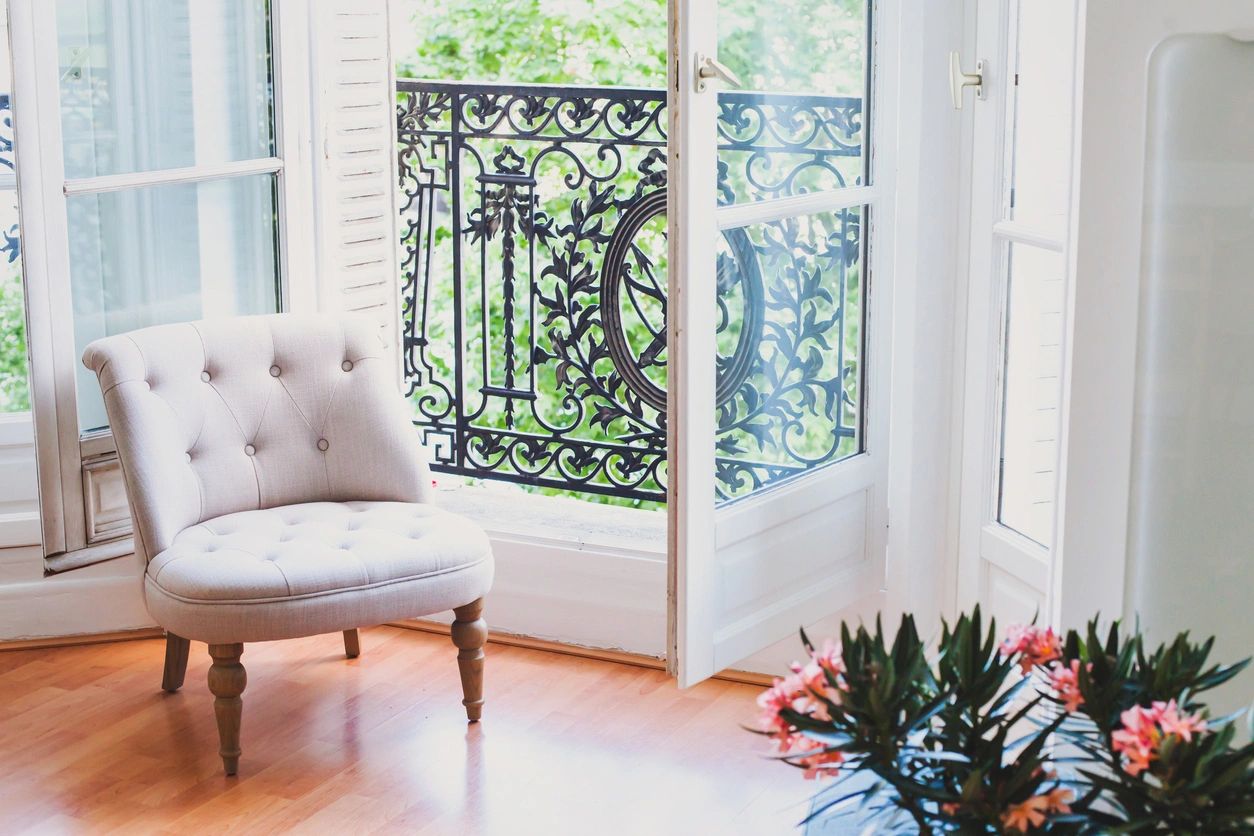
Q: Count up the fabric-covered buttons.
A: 7